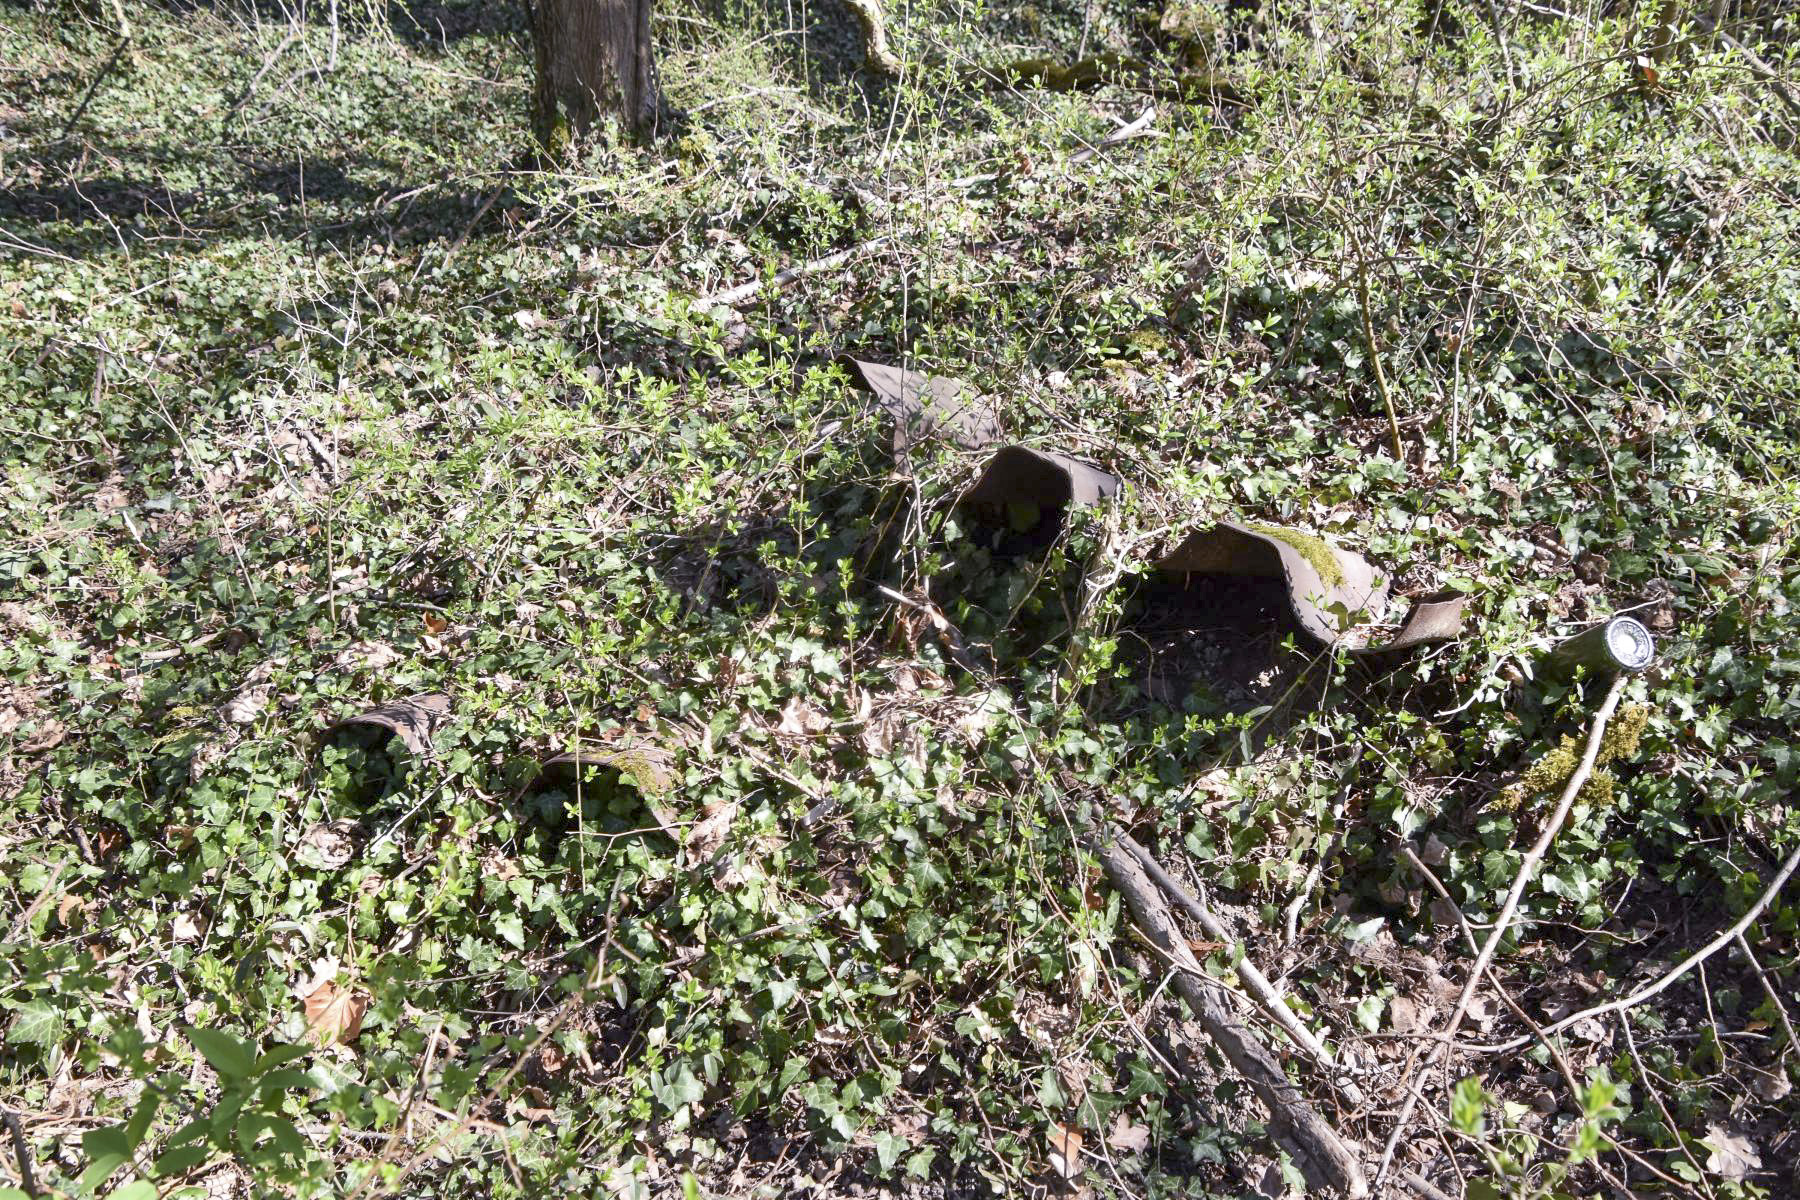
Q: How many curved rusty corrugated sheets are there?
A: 5